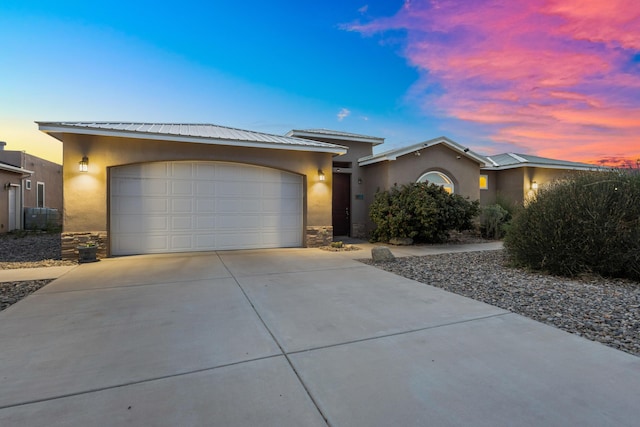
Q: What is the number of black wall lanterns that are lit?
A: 3